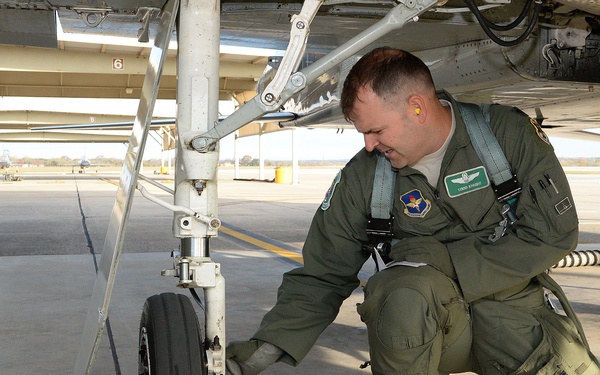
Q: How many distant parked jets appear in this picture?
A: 2